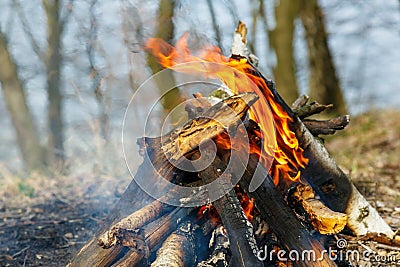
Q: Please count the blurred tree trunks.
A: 5